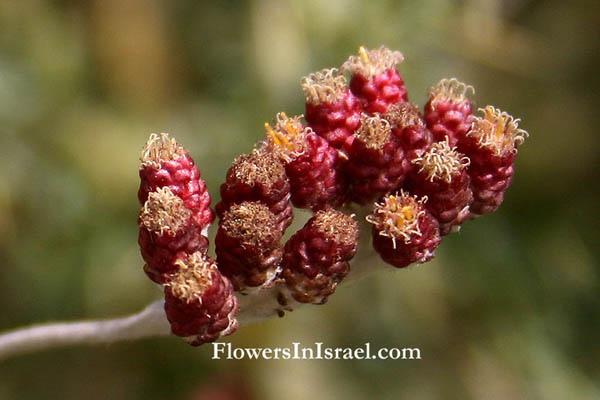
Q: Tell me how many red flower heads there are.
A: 15